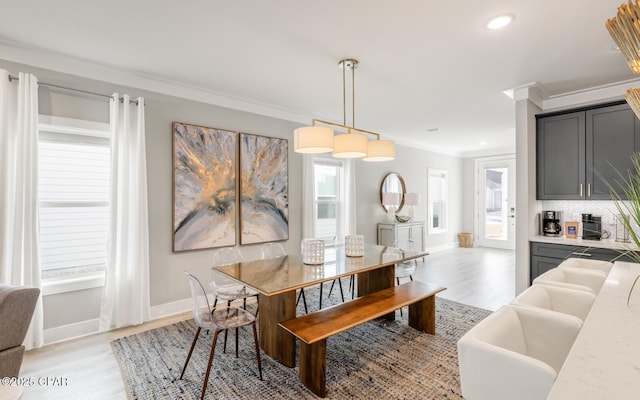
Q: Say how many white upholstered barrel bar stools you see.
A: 4